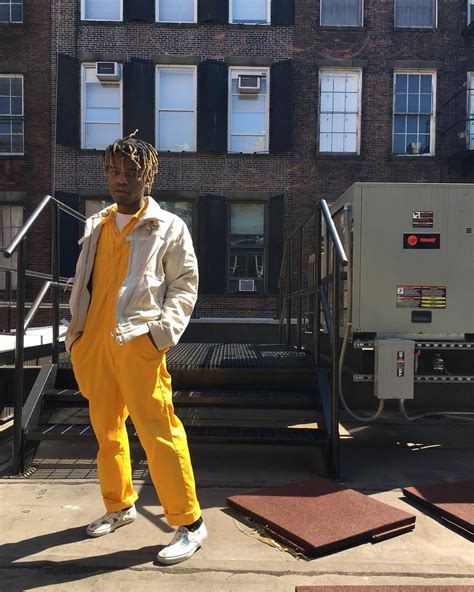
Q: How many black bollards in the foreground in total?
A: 0